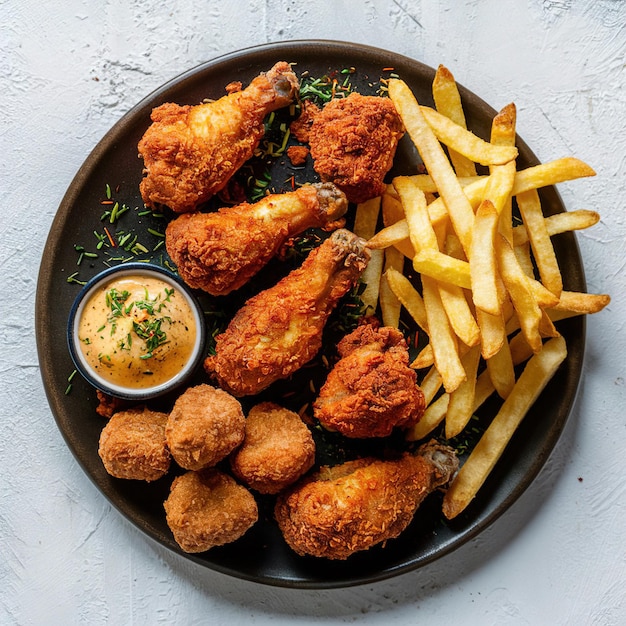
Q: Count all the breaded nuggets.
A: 4